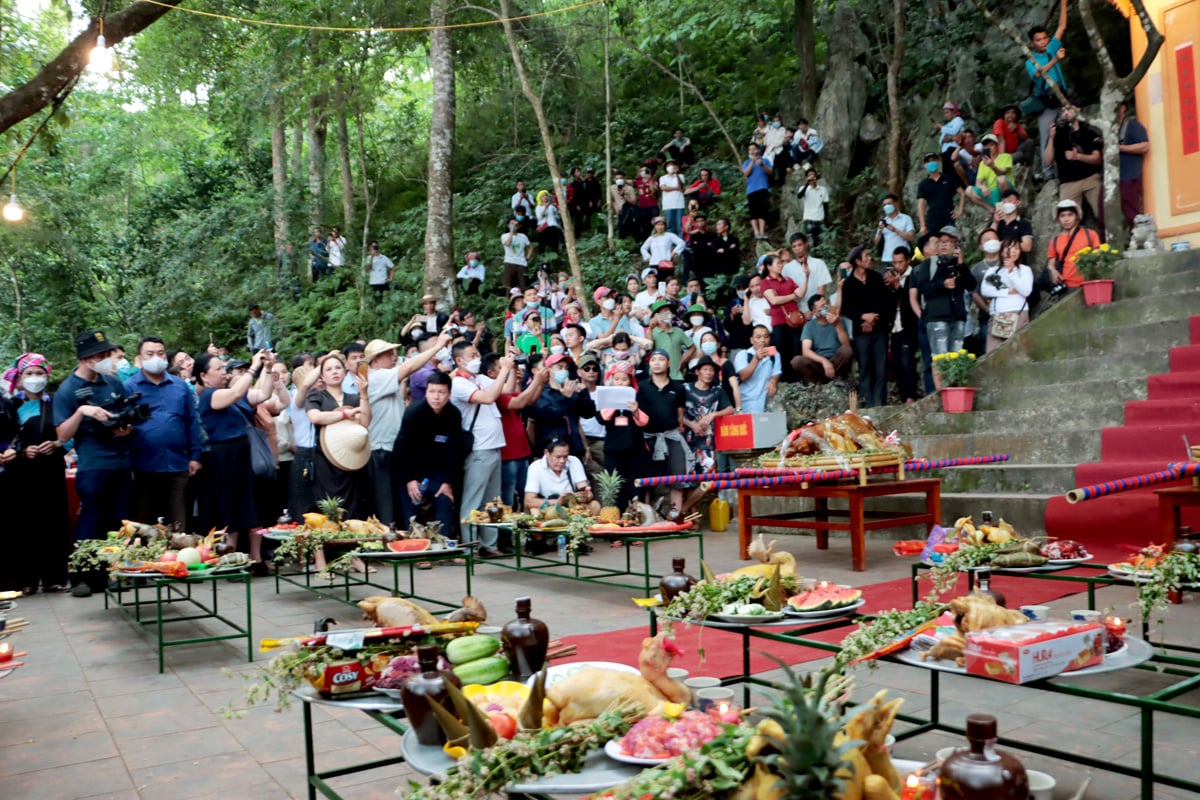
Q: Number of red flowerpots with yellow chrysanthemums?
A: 2